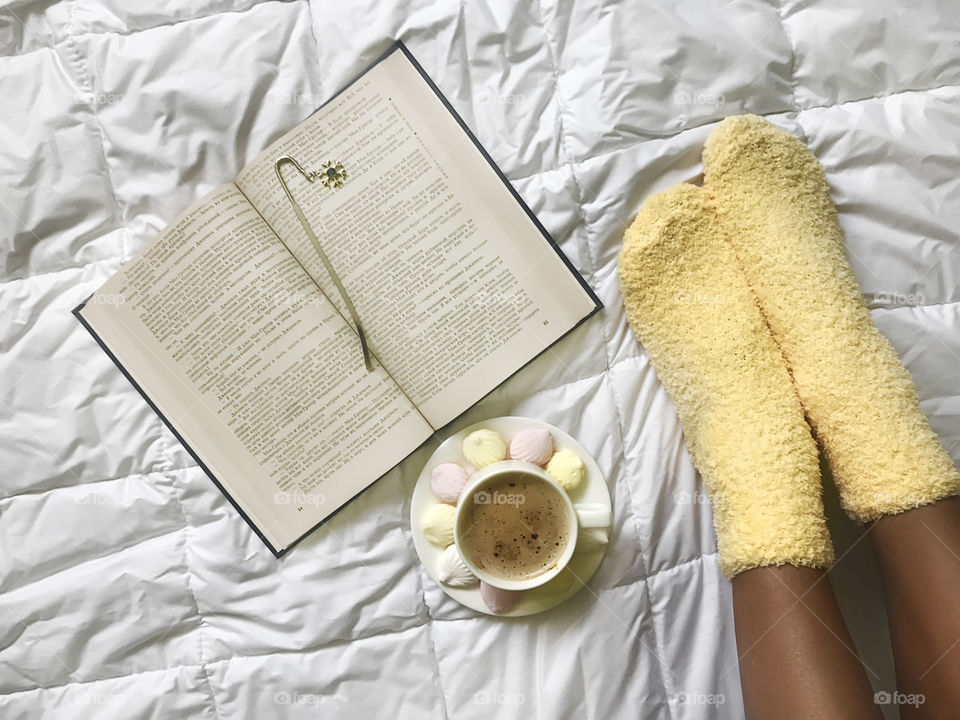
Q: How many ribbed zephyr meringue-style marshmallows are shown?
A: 8